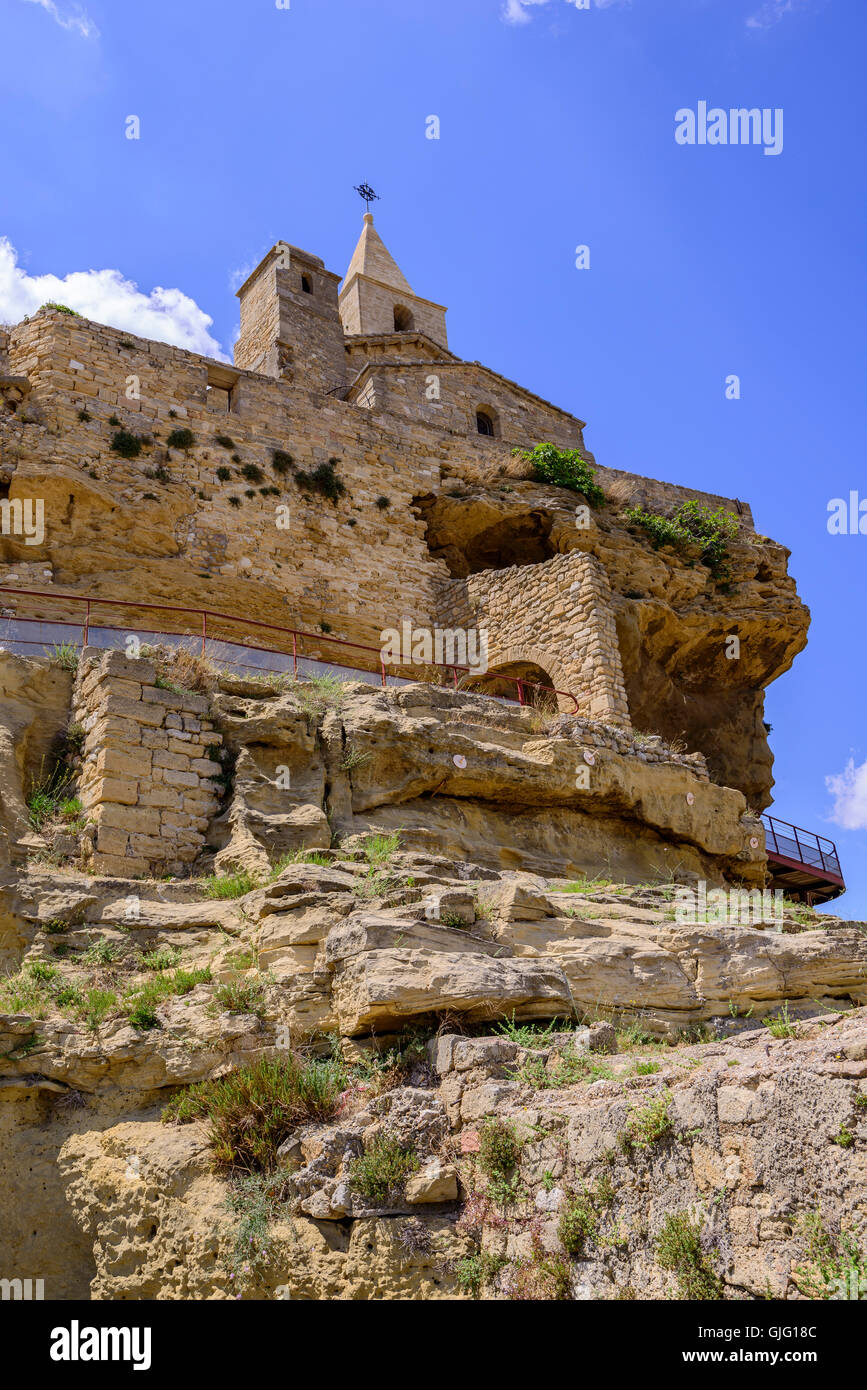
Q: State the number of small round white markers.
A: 4